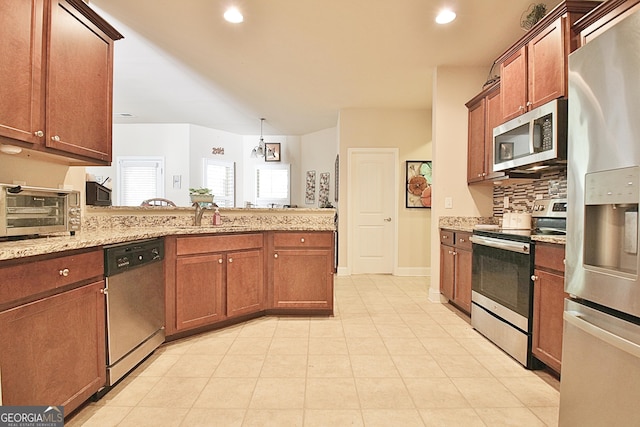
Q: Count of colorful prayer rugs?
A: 0